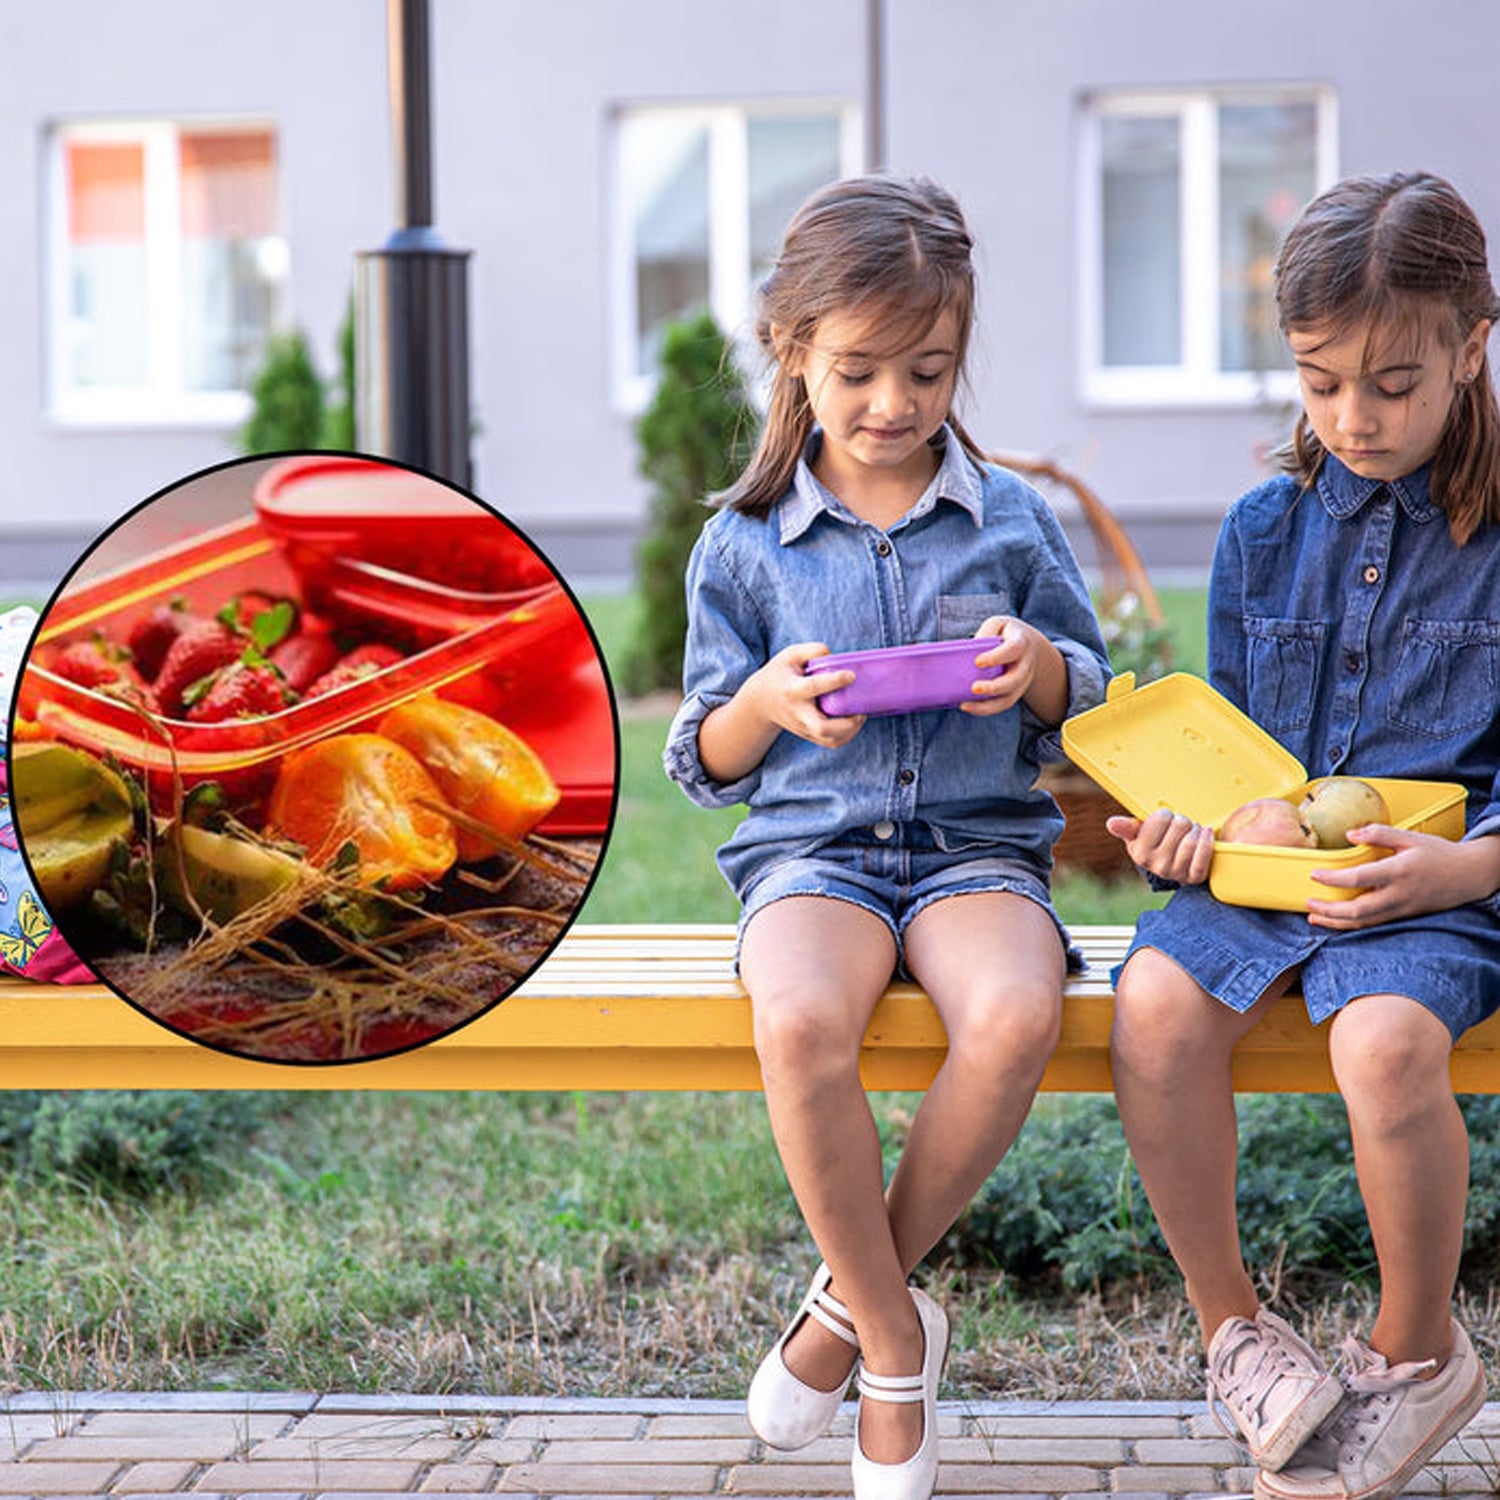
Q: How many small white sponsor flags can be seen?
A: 0